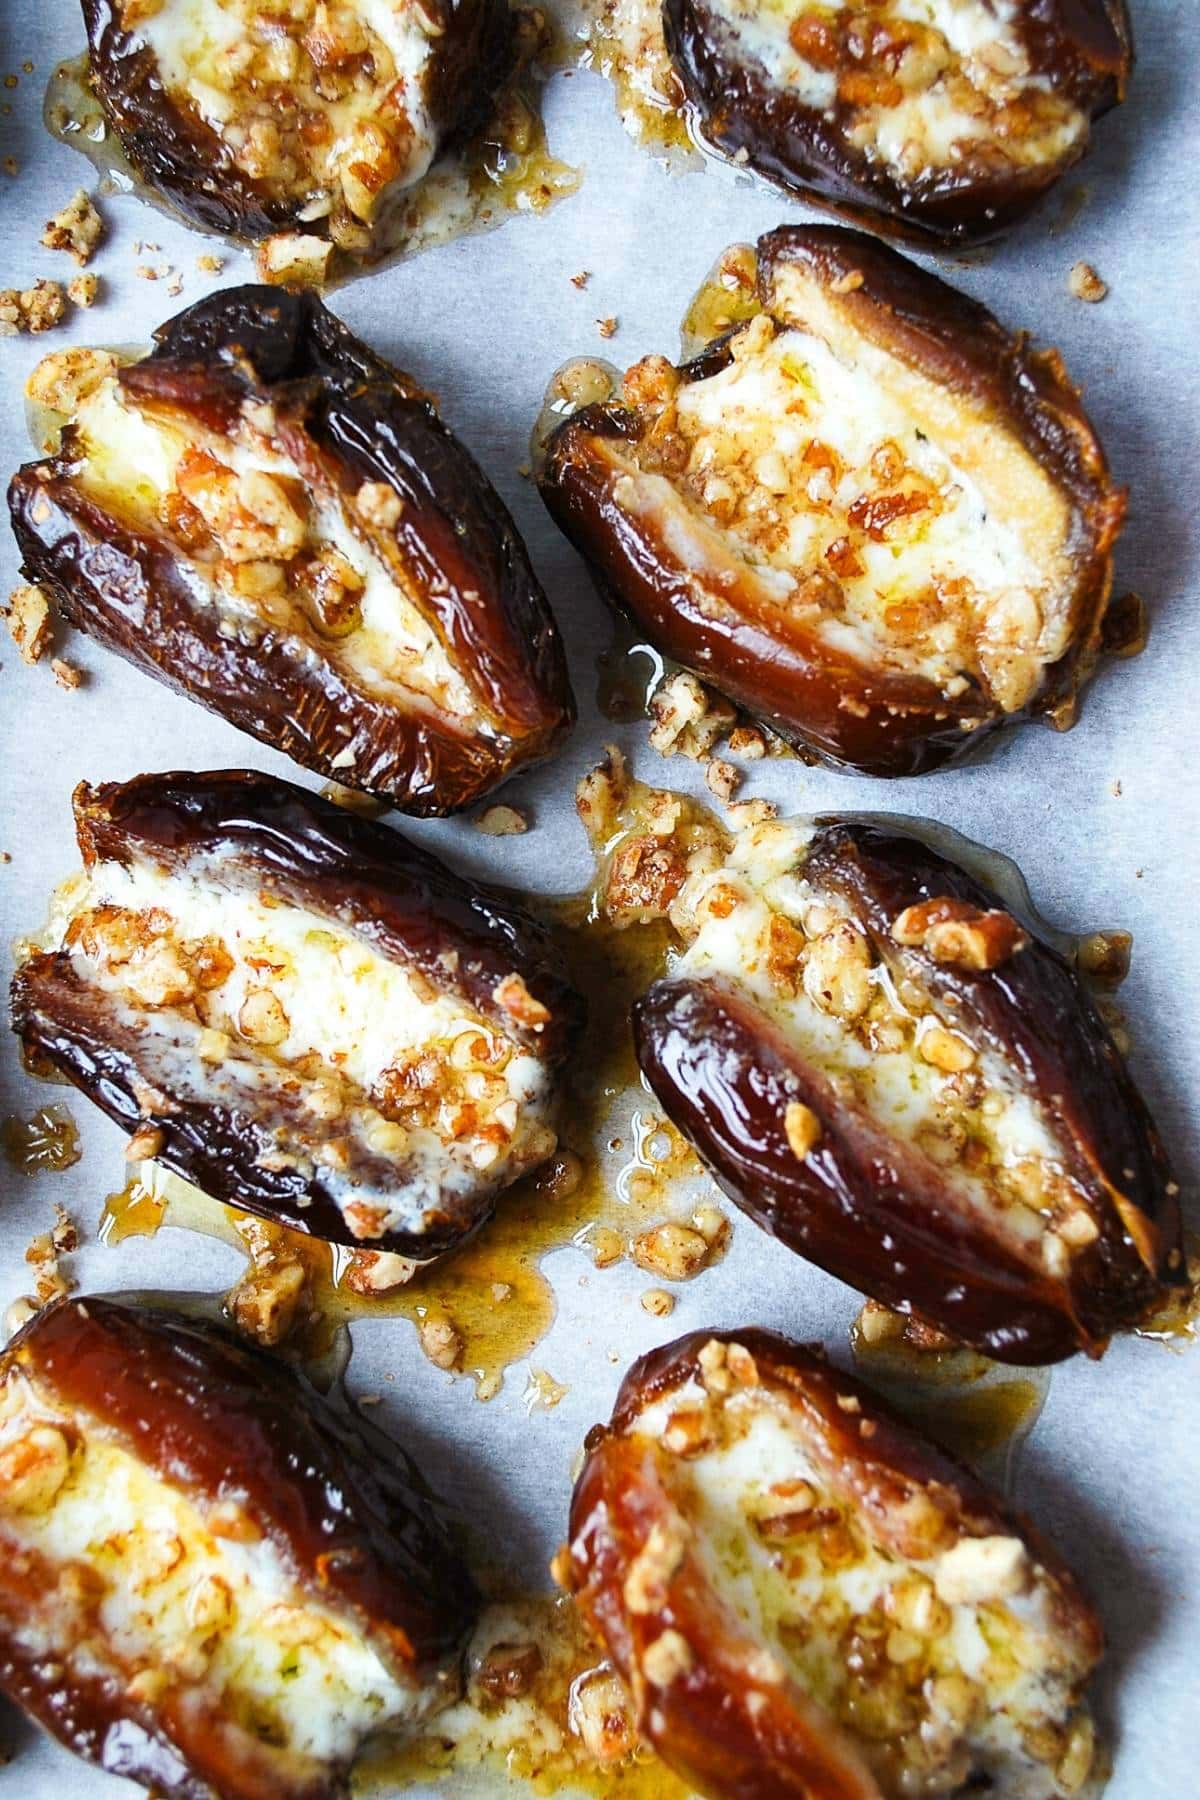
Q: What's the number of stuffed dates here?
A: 8